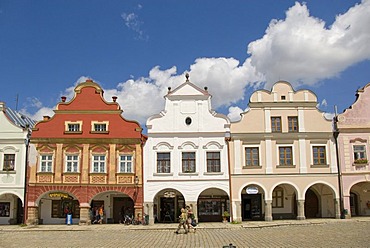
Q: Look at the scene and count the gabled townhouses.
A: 5